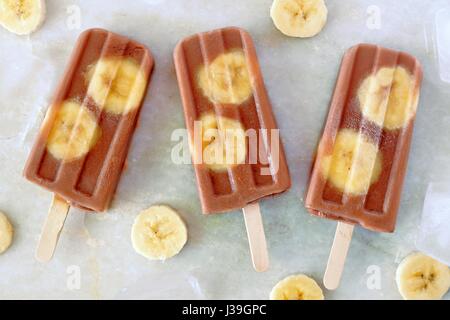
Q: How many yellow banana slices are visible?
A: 12